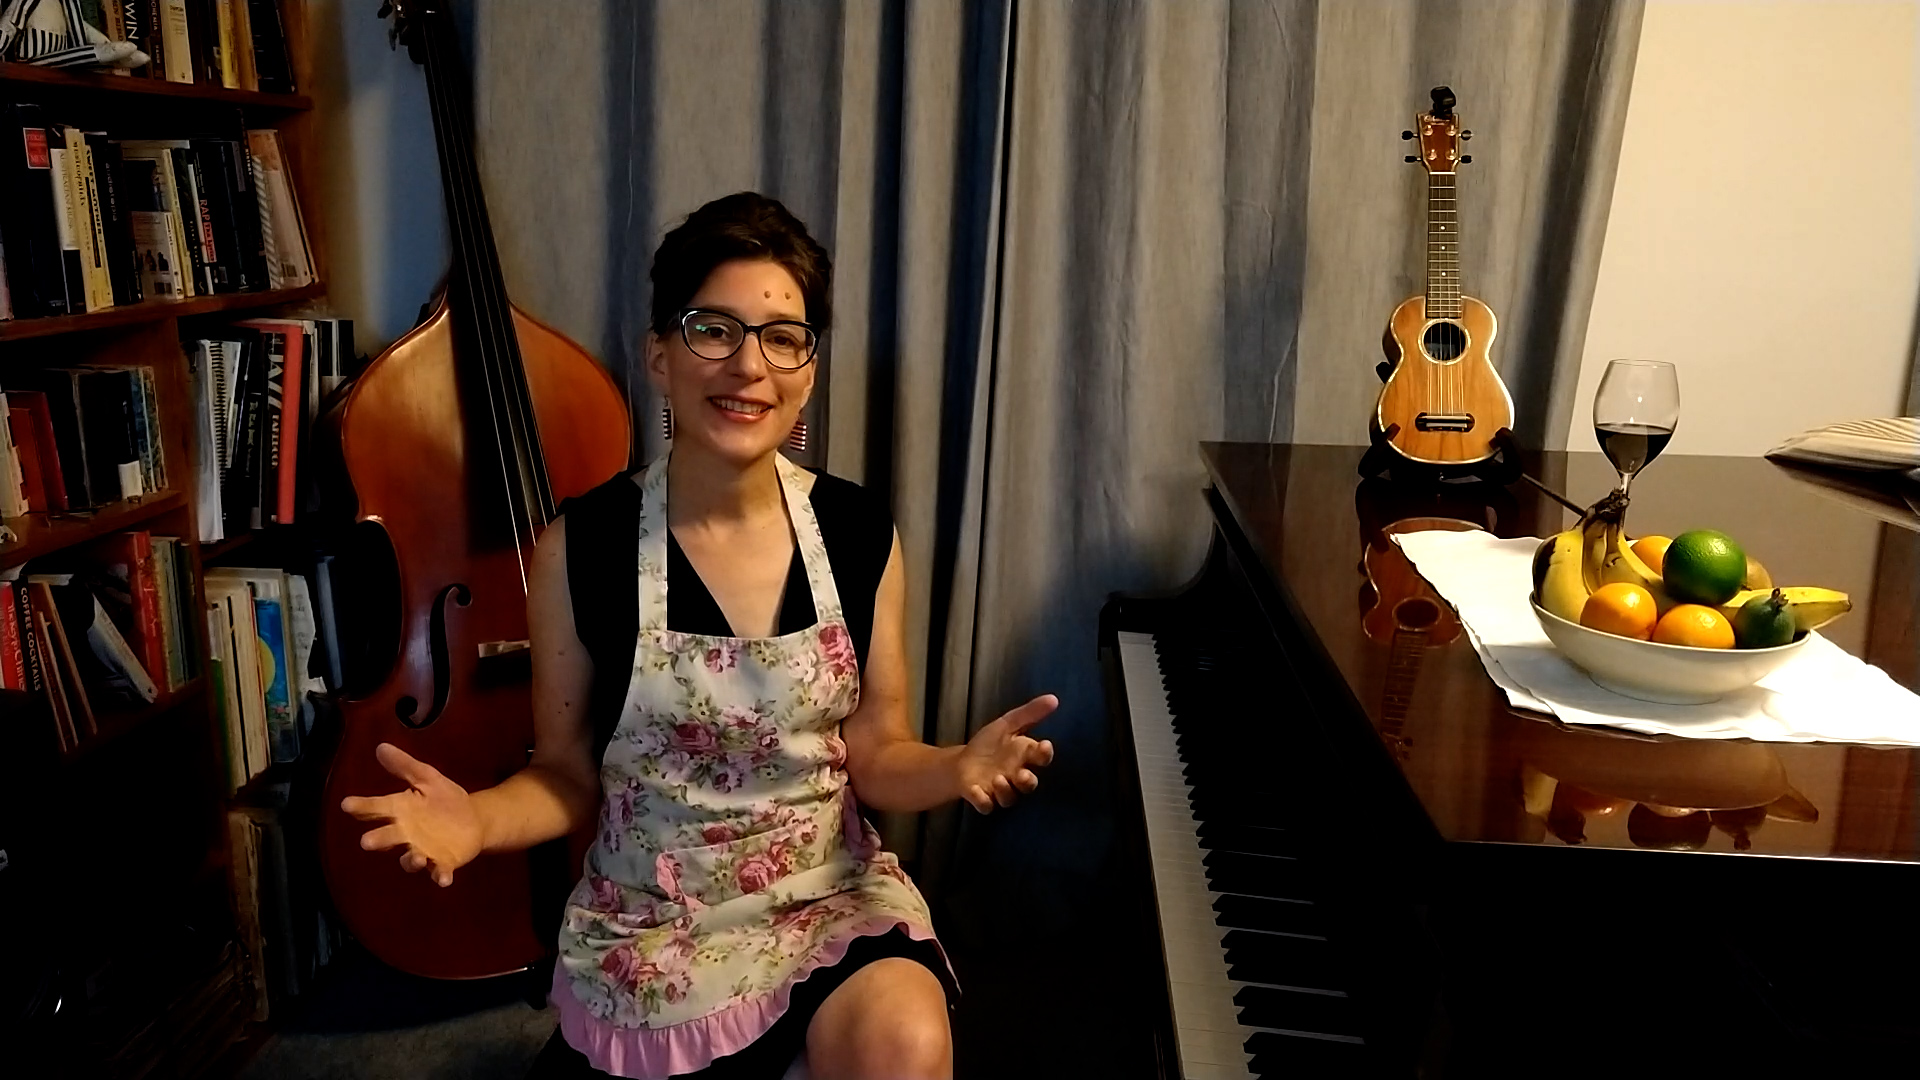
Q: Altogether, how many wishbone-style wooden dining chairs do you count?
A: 0